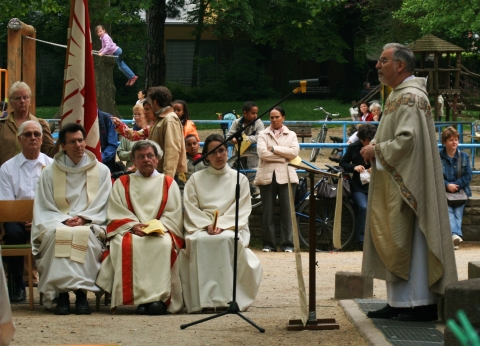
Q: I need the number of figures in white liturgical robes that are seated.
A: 3